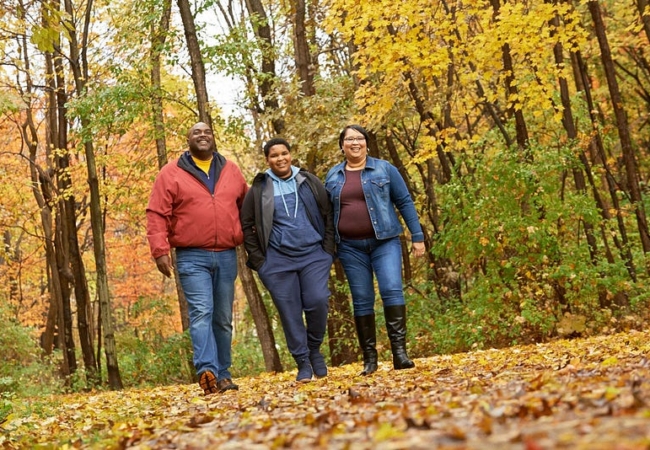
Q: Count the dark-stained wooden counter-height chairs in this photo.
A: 0